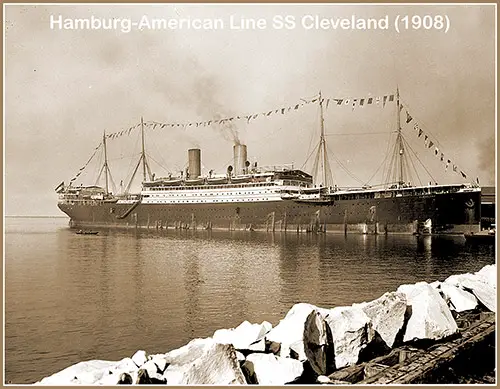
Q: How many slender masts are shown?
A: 4